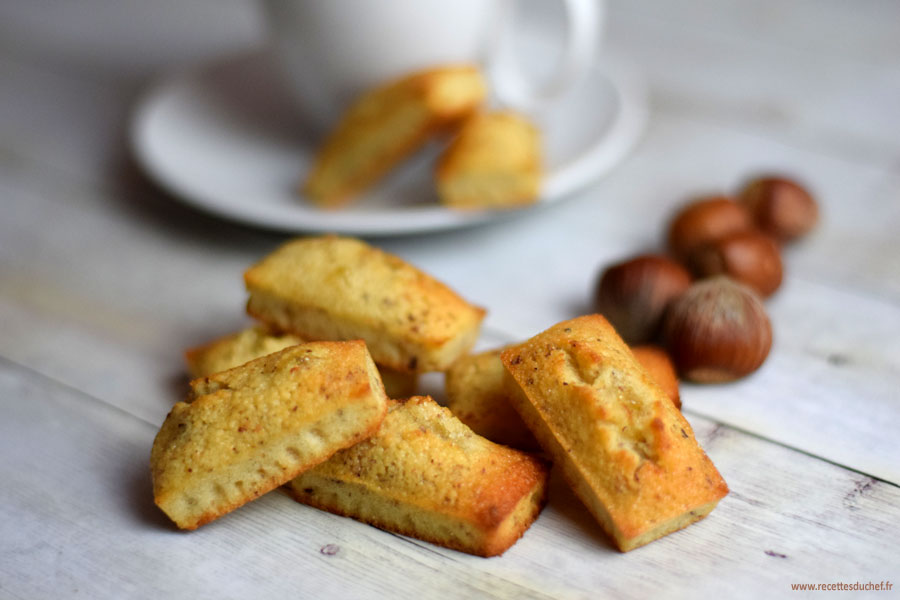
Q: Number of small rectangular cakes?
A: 8